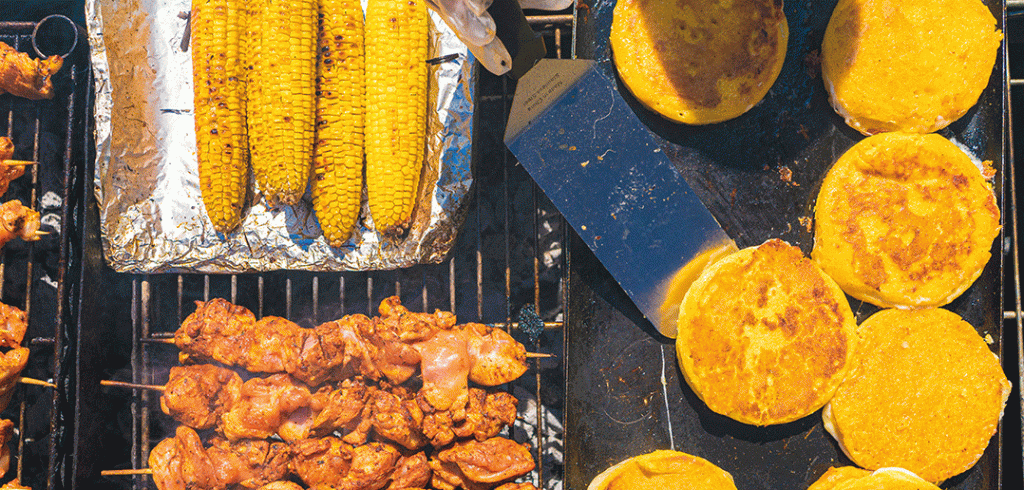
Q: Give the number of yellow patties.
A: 7